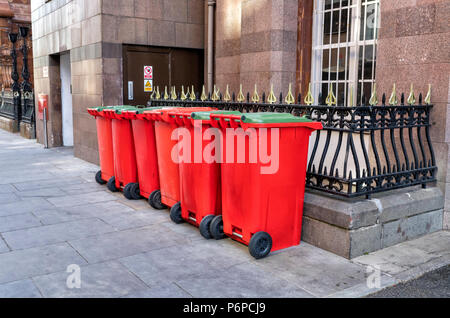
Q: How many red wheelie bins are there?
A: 6